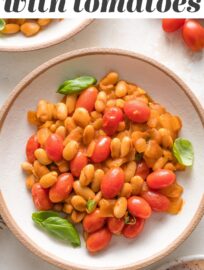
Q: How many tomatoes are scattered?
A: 2